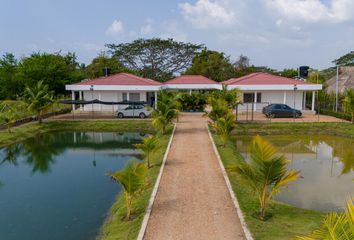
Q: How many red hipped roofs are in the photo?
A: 3